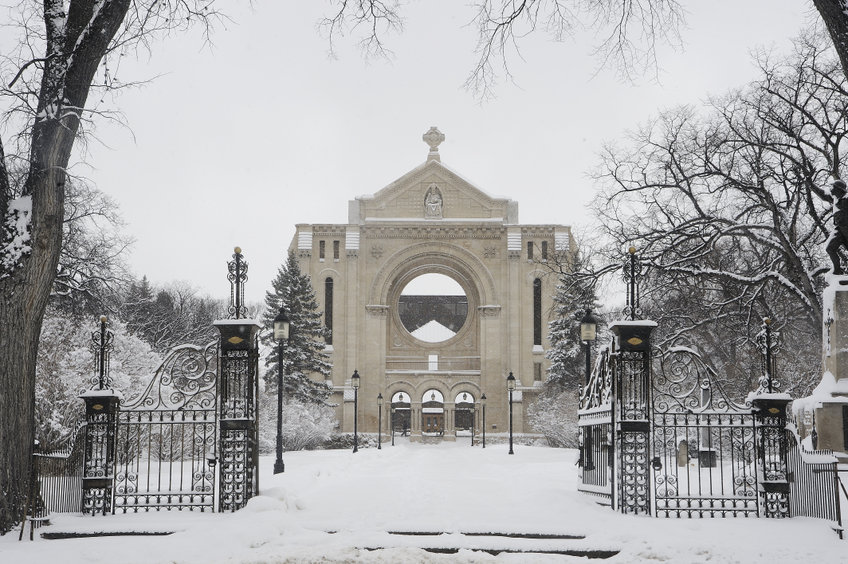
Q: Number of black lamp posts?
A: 8